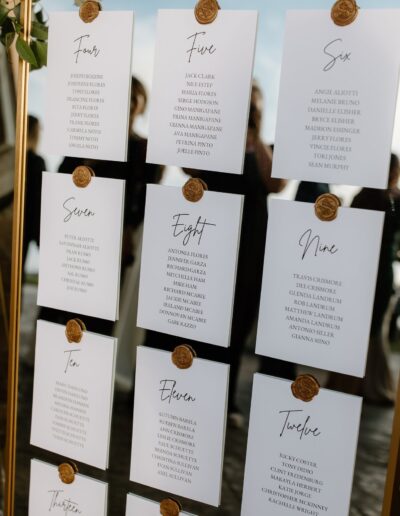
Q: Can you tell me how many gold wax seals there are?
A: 11